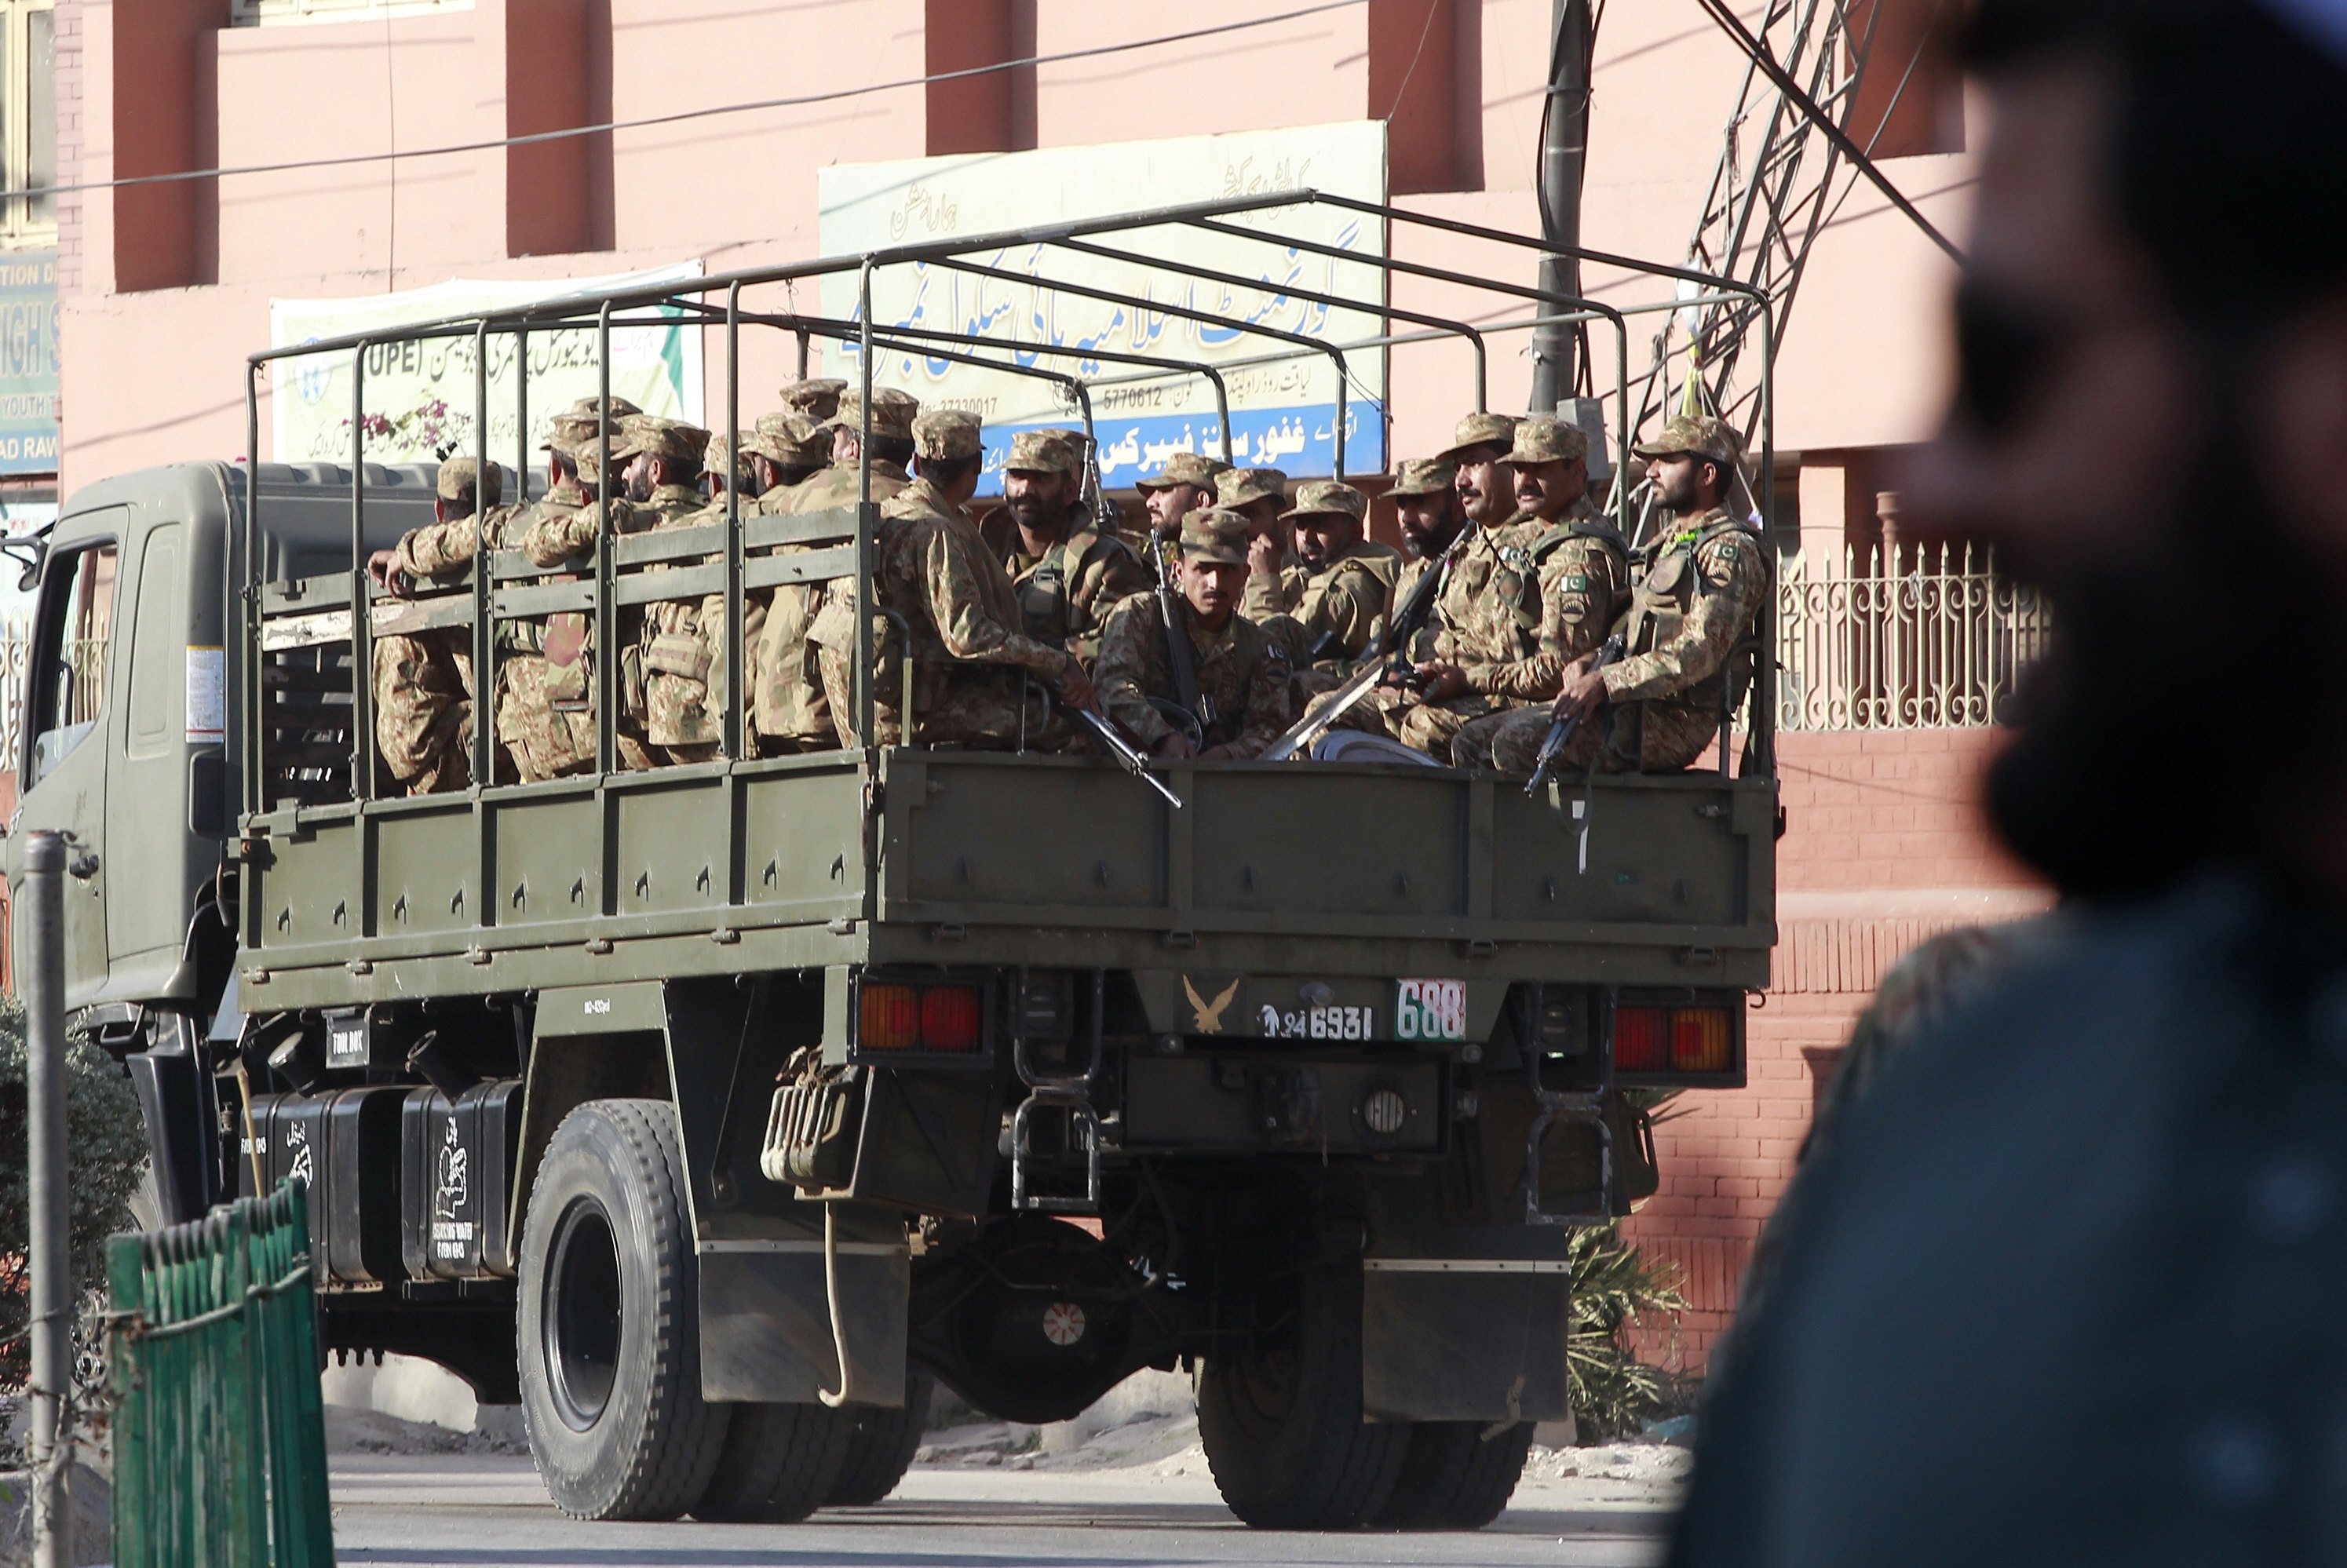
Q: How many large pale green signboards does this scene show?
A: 2